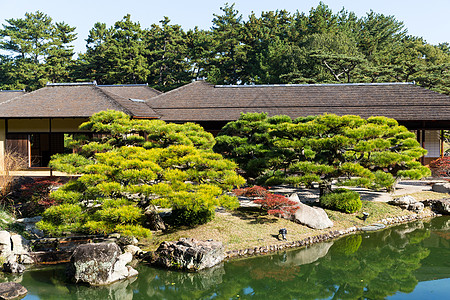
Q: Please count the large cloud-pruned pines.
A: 2